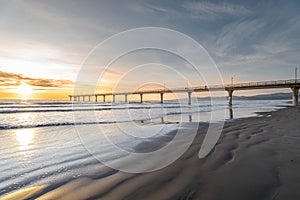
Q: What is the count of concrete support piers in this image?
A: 14